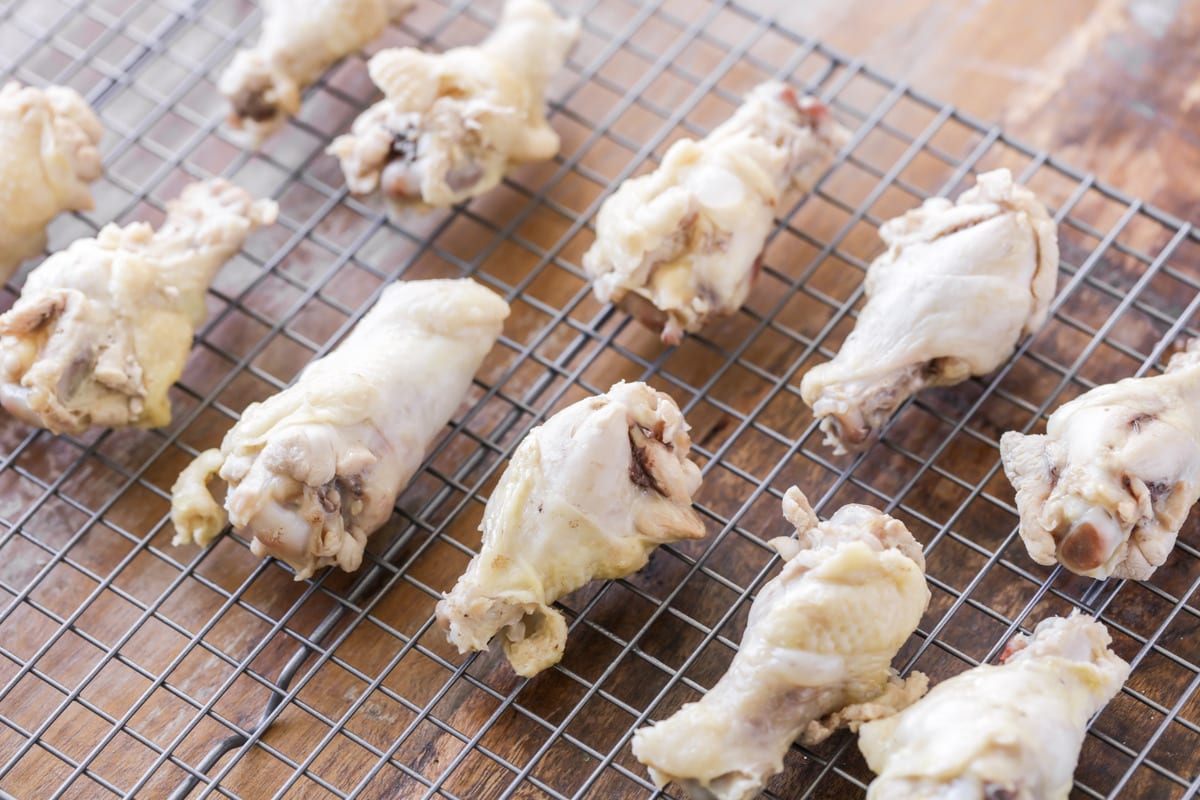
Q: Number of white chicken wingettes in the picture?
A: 11